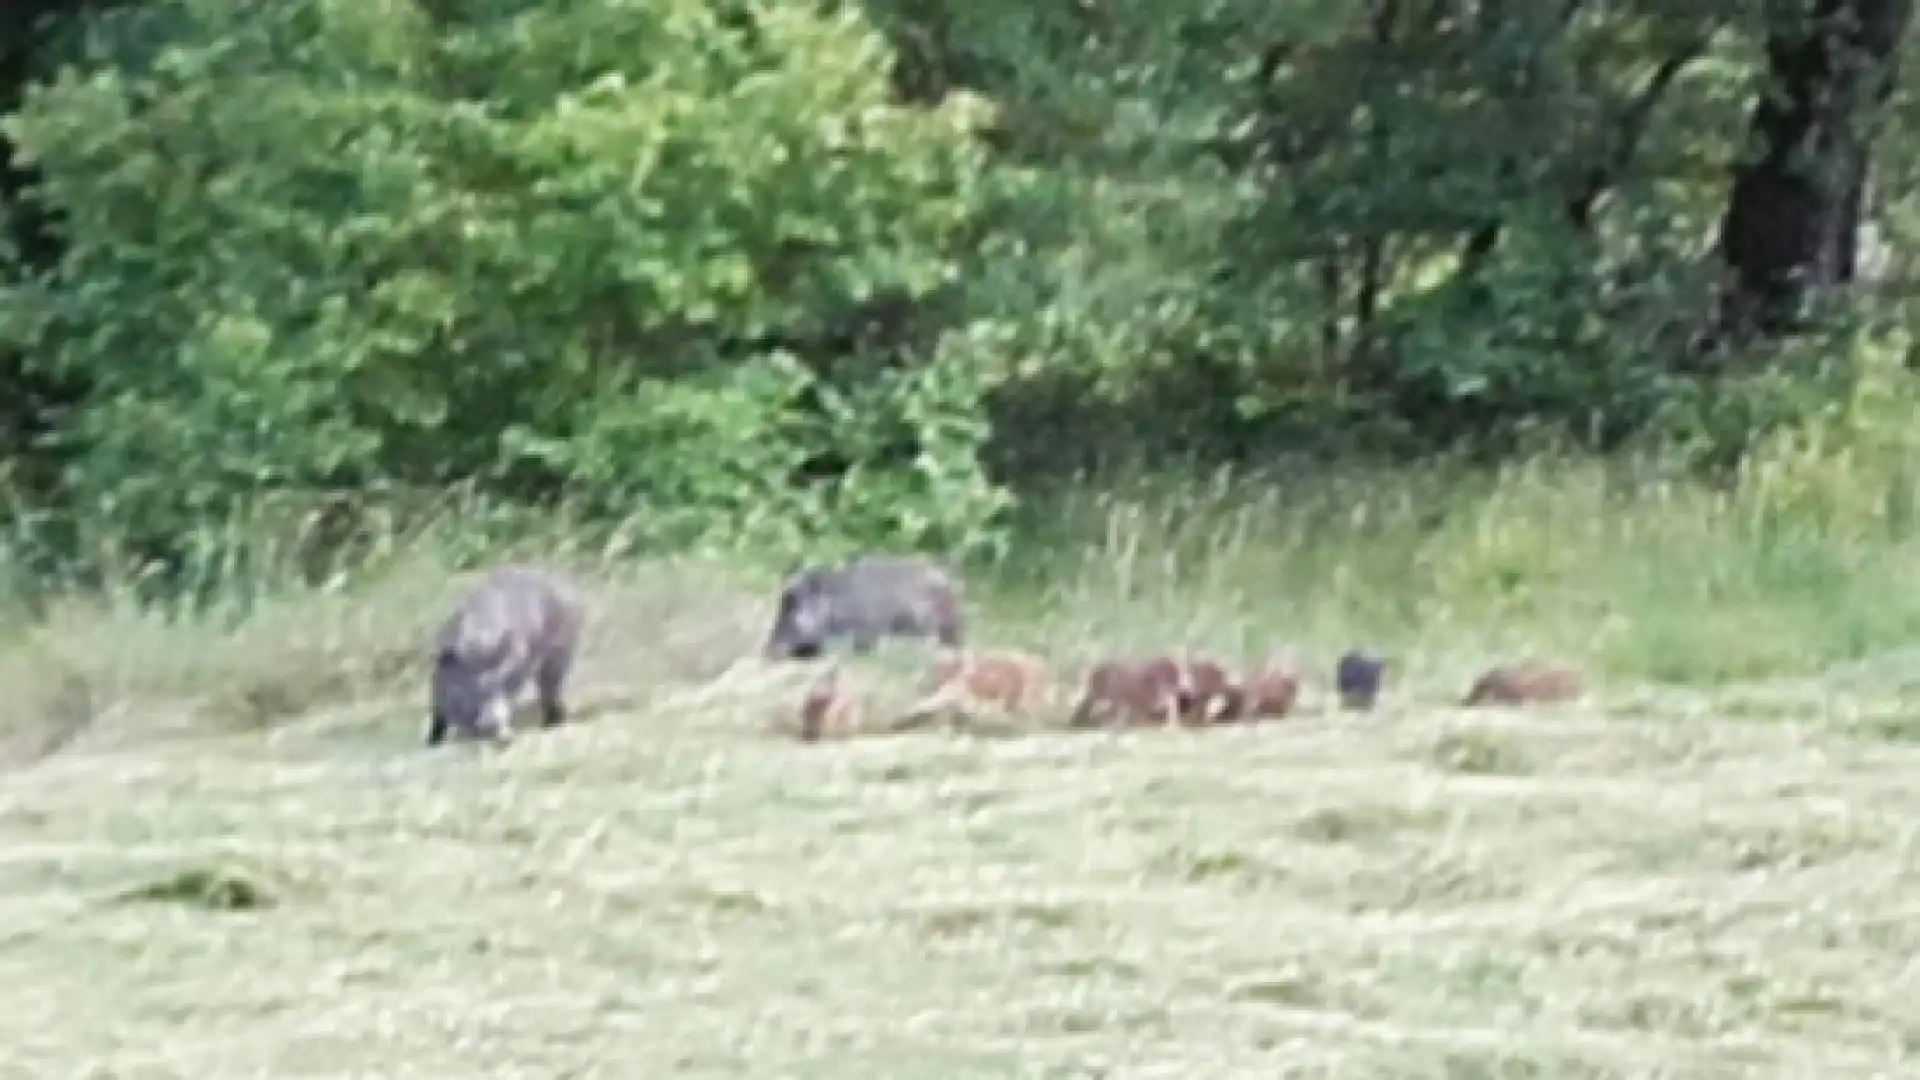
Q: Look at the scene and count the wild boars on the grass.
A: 9